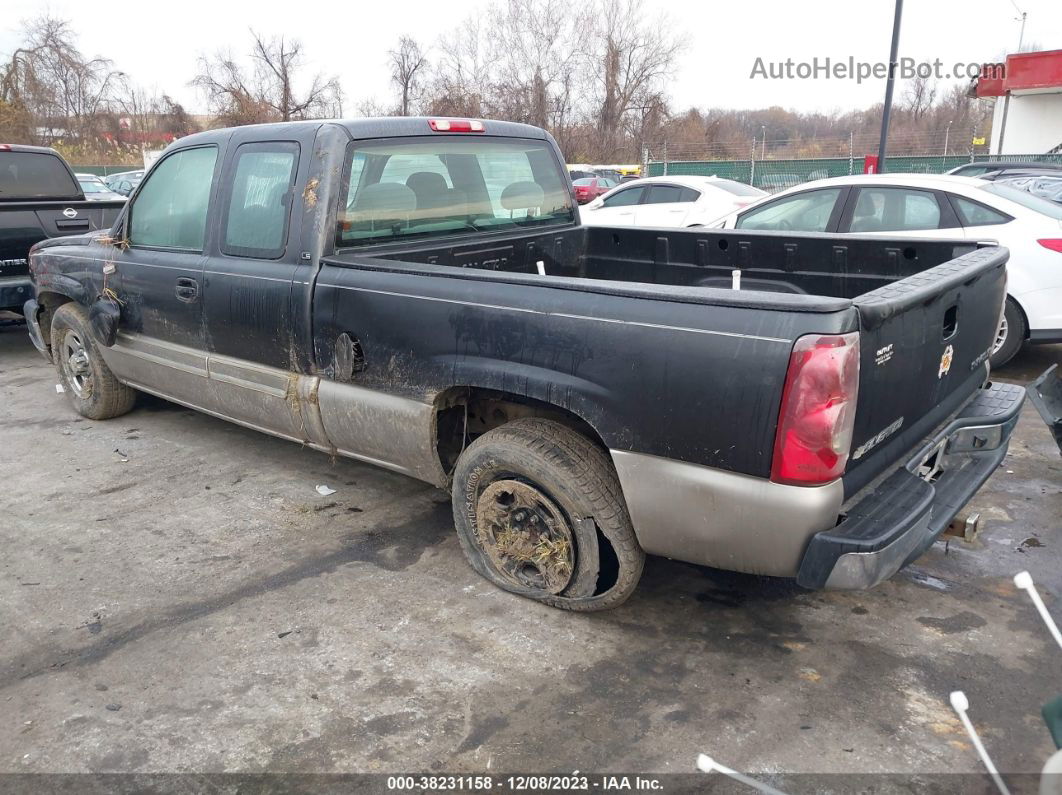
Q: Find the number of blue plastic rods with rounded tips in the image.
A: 0